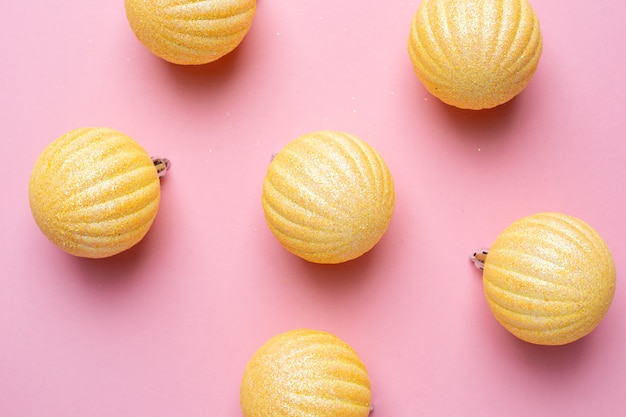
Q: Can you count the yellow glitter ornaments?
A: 6